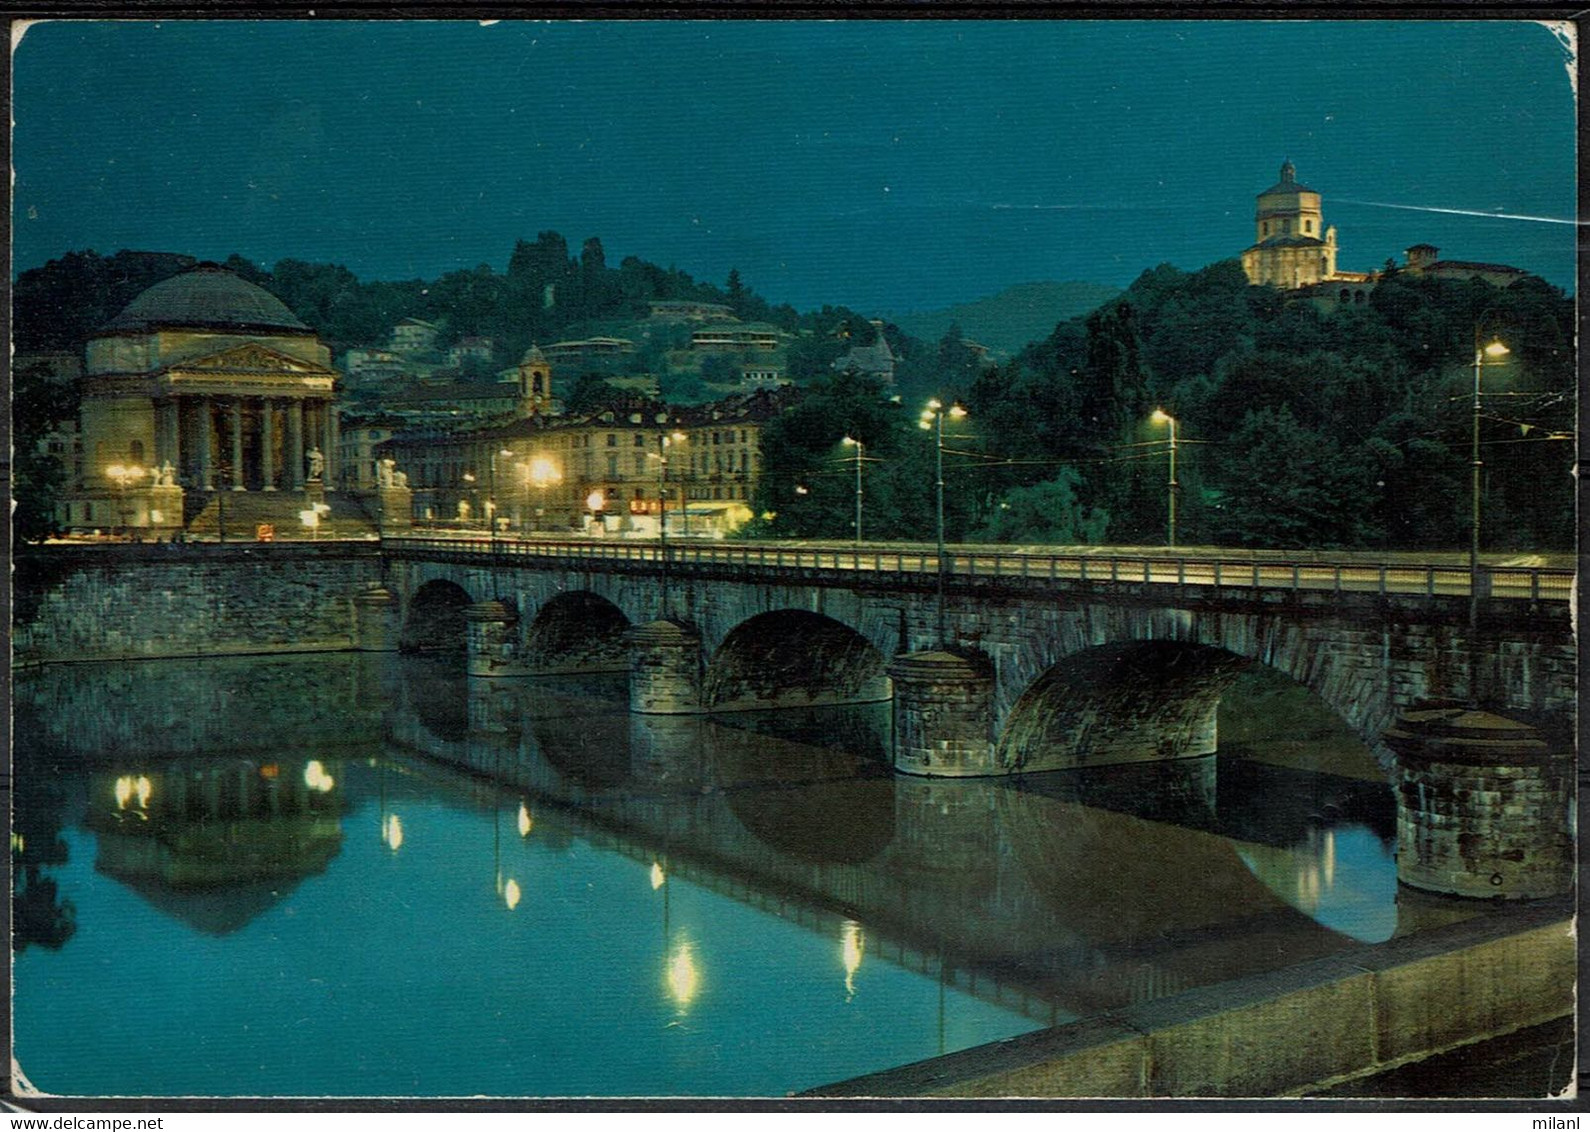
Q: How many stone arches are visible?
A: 4